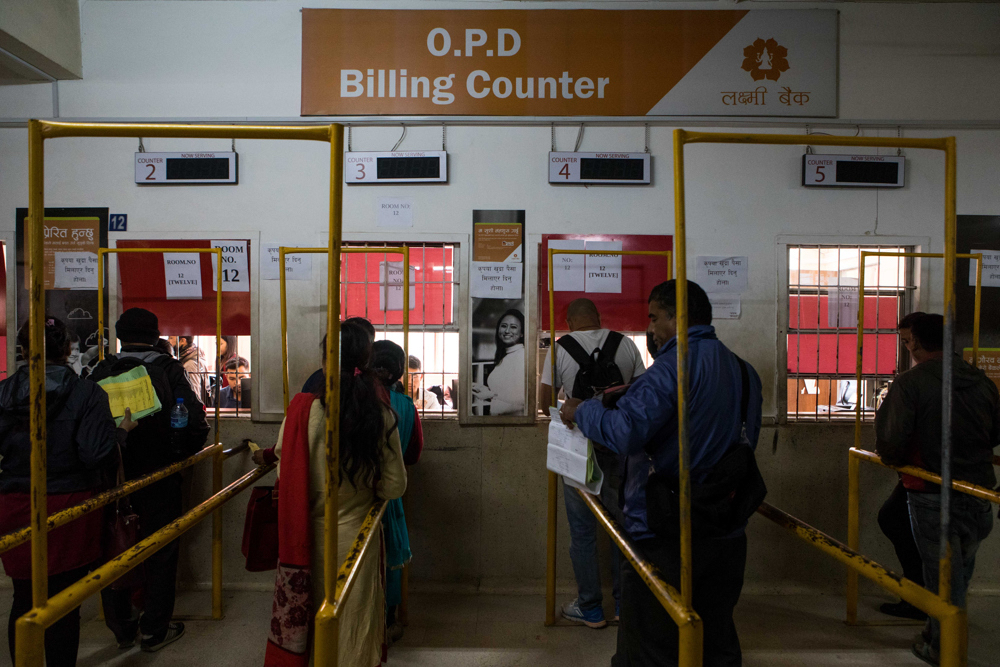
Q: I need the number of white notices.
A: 13